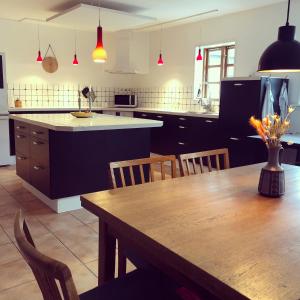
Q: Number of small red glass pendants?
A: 4